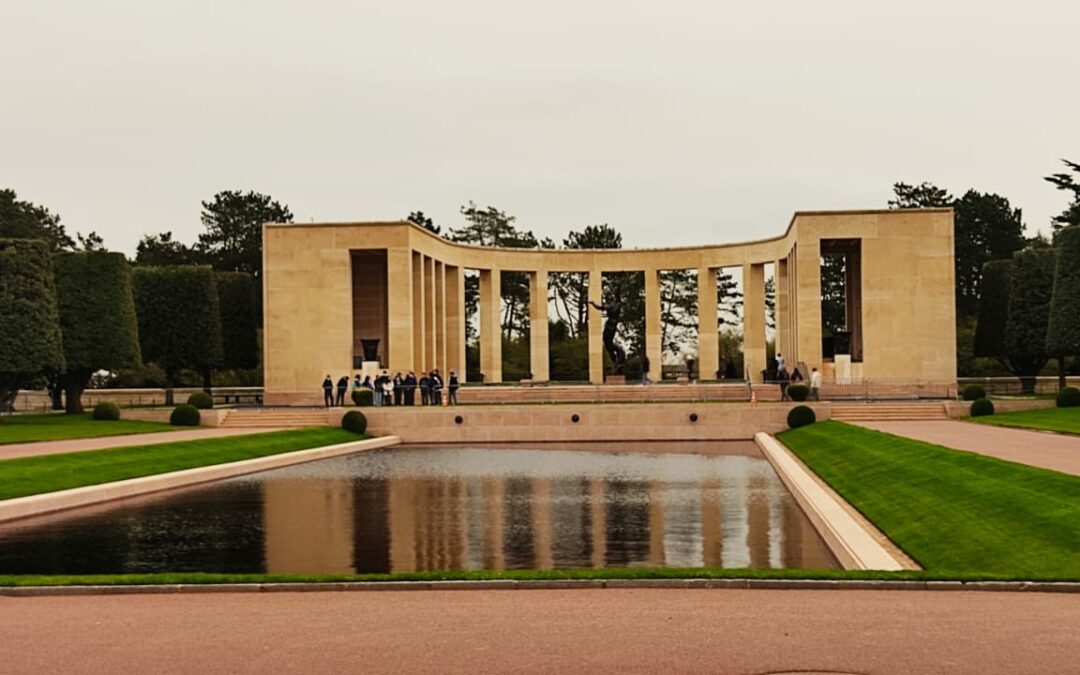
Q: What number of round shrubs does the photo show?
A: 10